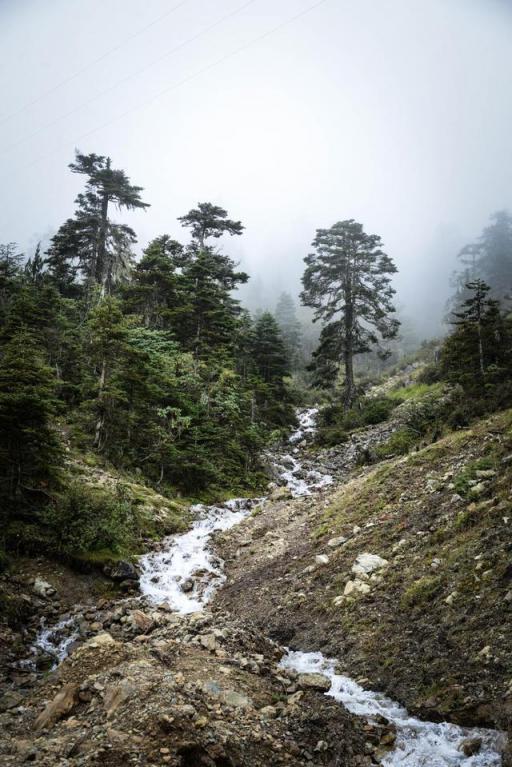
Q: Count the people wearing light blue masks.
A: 0